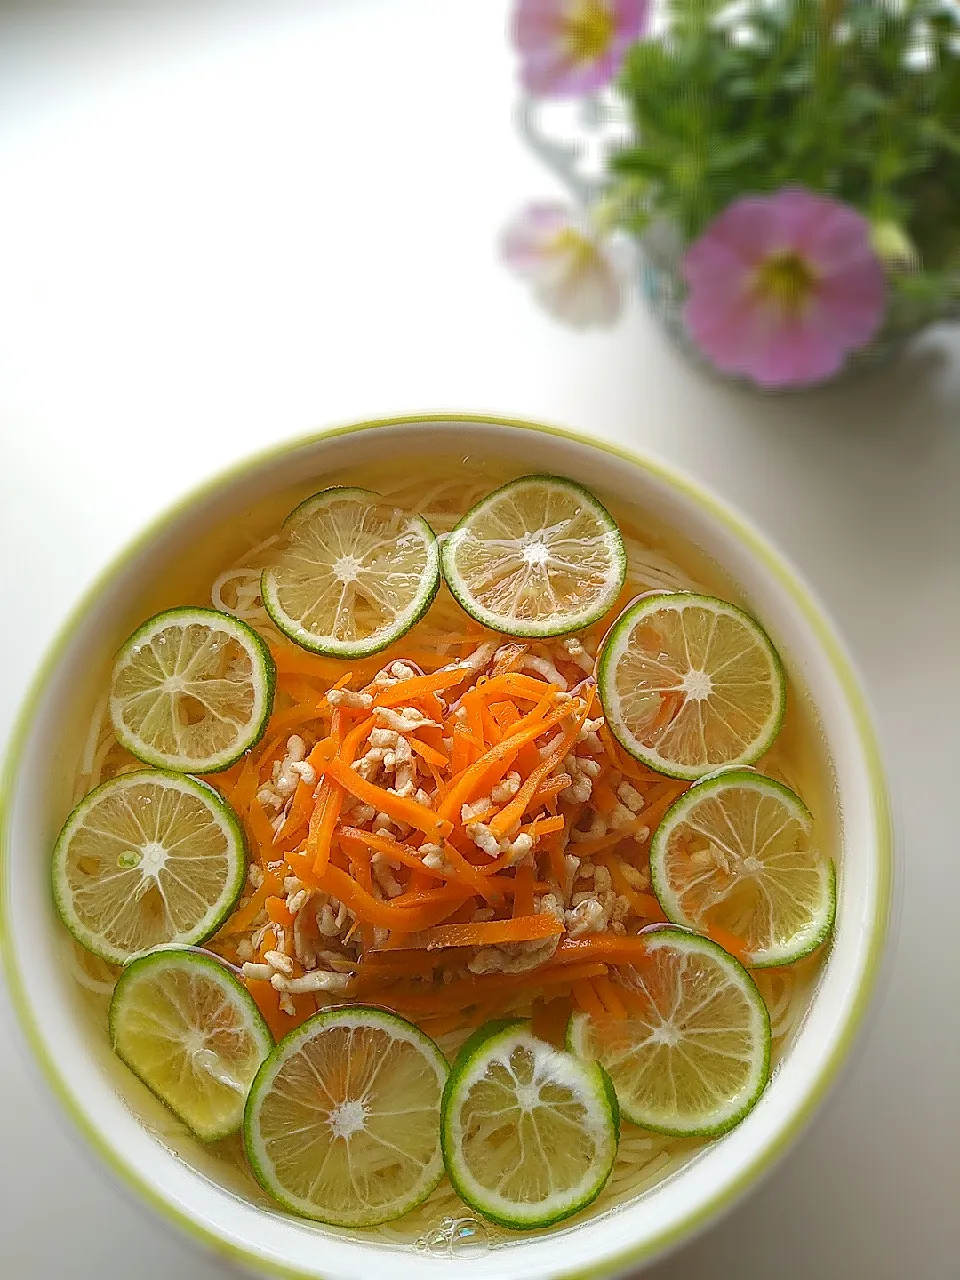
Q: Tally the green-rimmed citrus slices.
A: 10